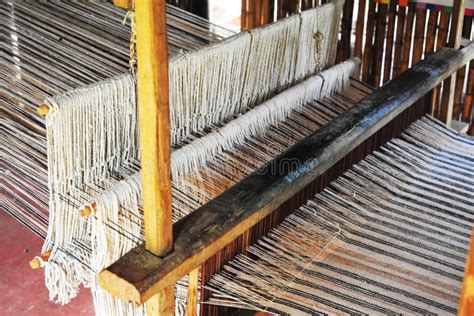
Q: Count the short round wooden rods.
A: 3